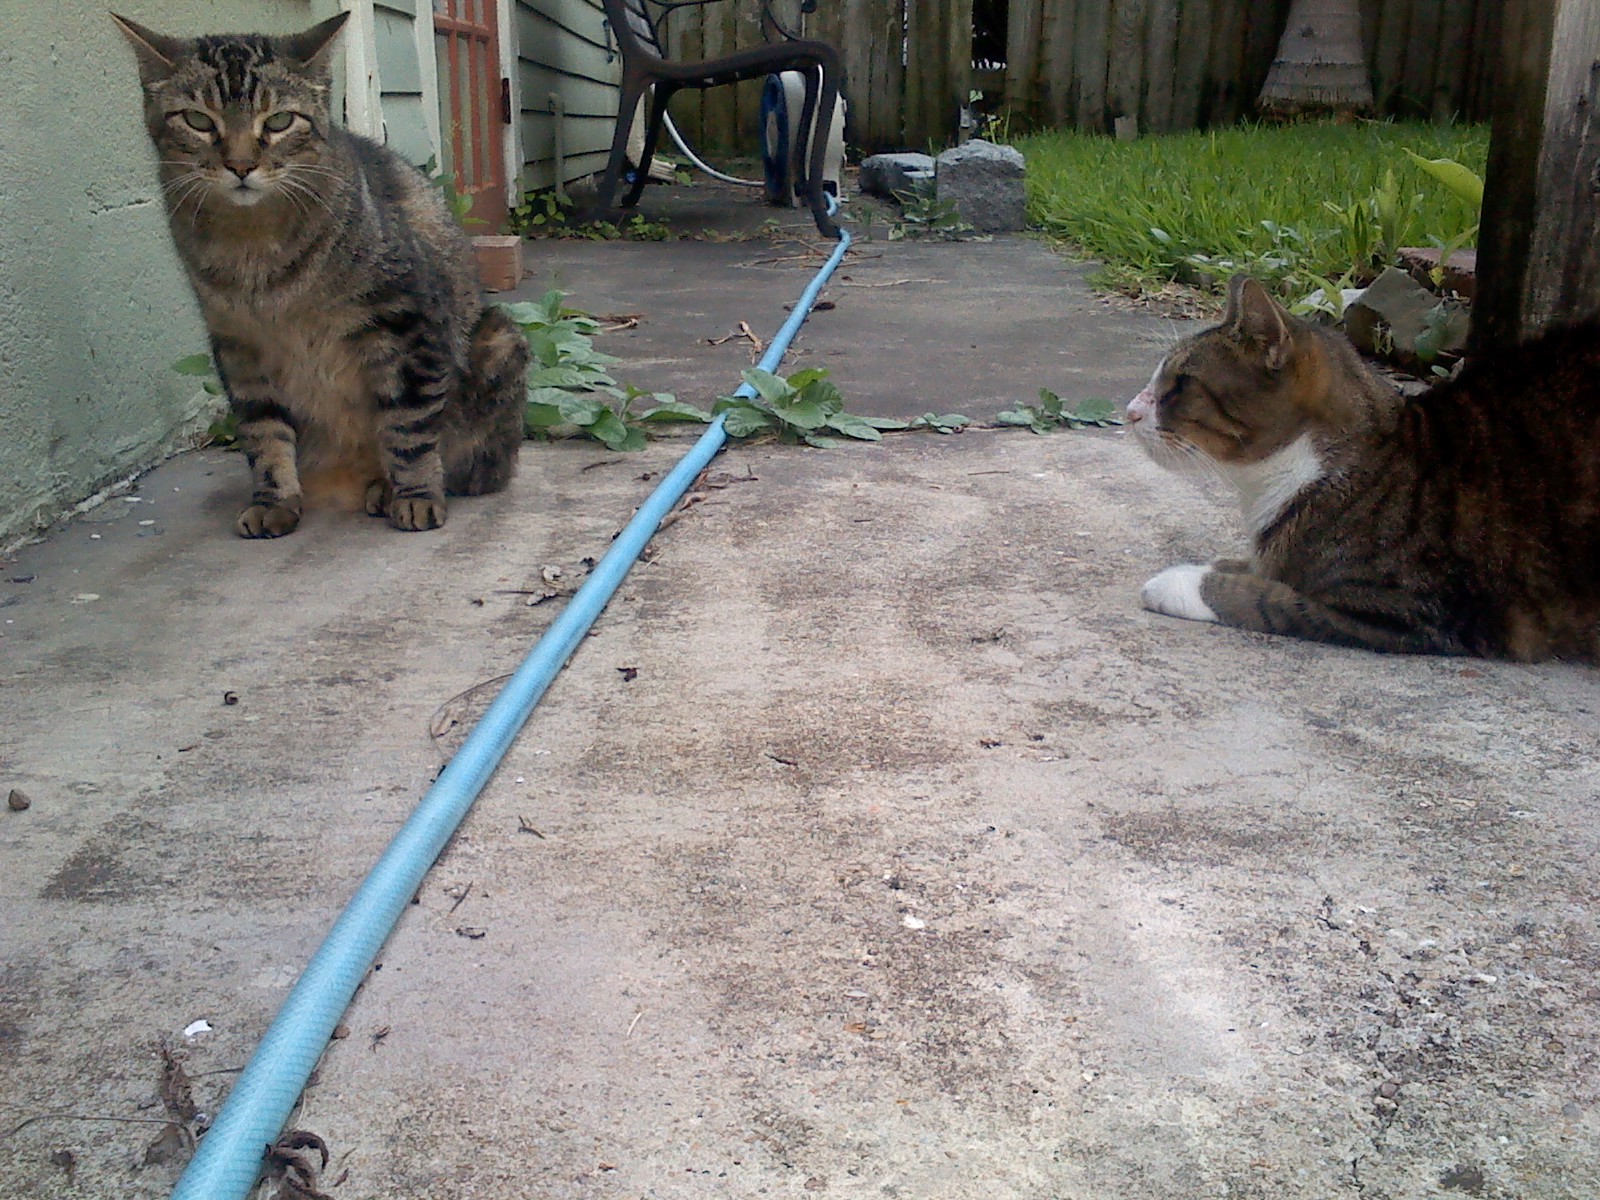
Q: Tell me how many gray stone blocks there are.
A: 2